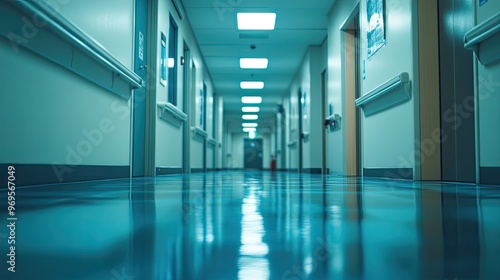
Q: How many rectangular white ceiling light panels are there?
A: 8